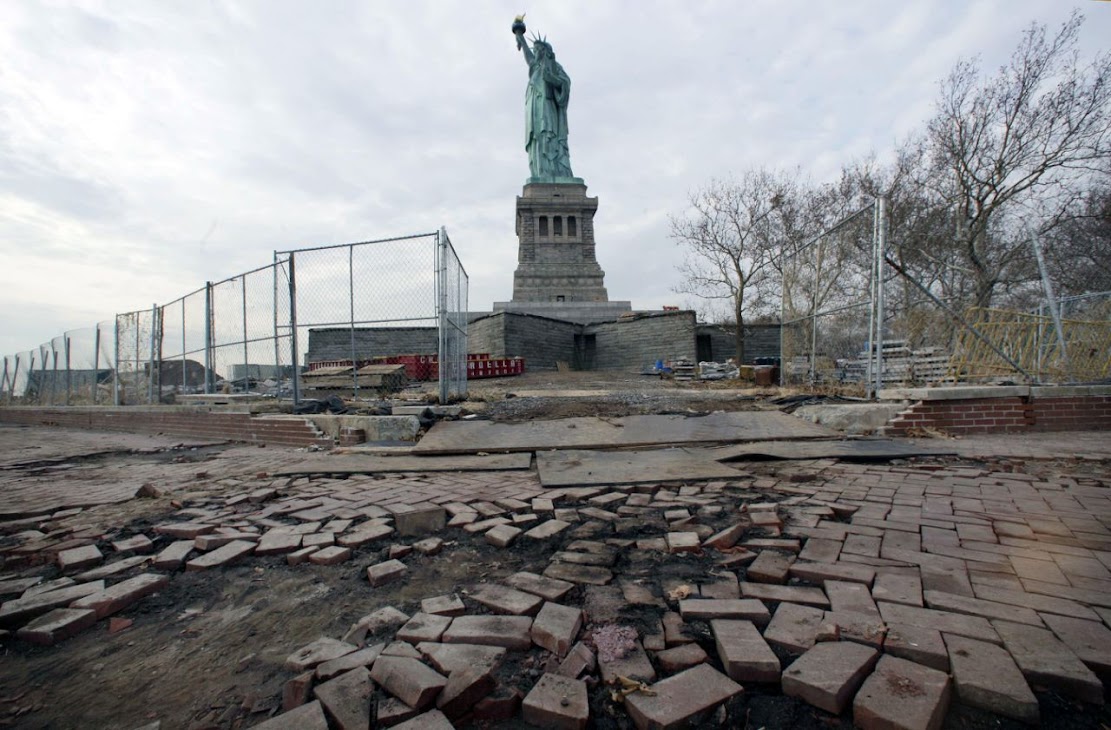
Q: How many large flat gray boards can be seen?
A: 4